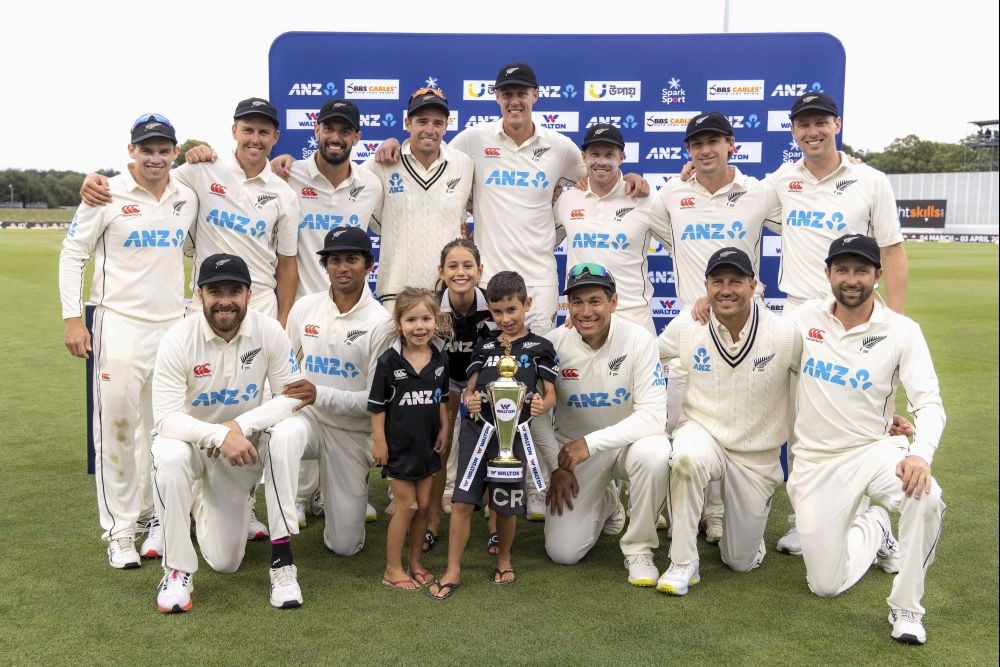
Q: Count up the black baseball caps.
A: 13